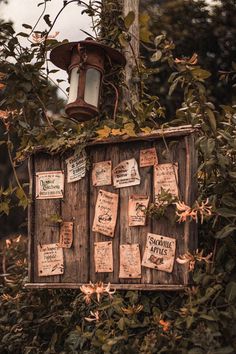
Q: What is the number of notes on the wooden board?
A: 13